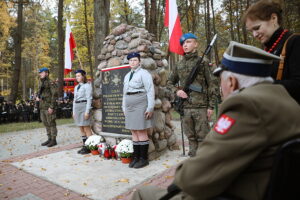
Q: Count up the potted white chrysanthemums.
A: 2